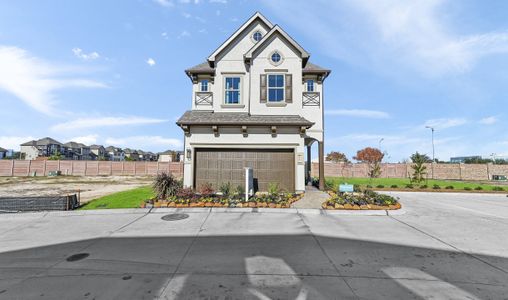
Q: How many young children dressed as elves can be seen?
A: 0